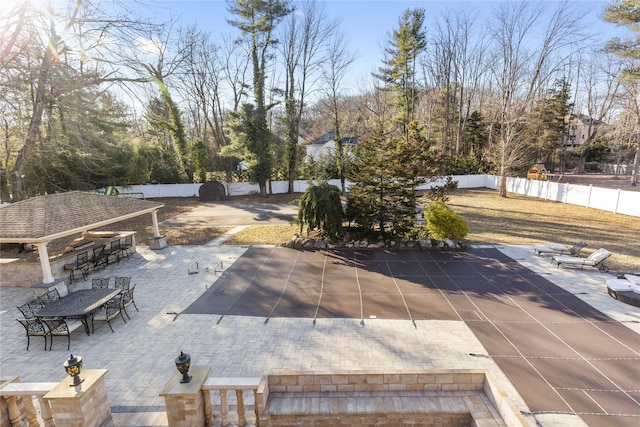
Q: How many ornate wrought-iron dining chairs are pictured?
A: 8